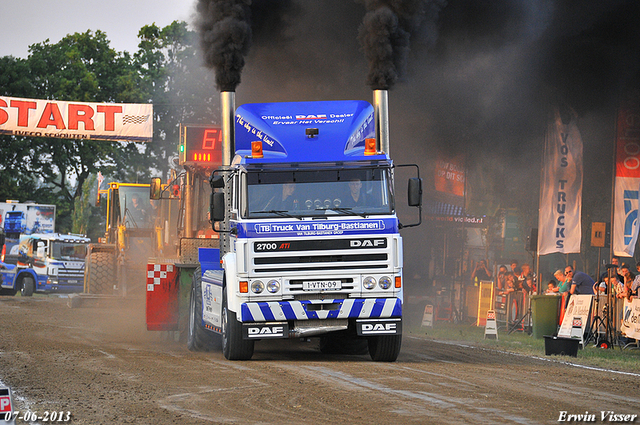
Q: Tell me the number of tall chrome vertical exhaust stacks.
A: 2